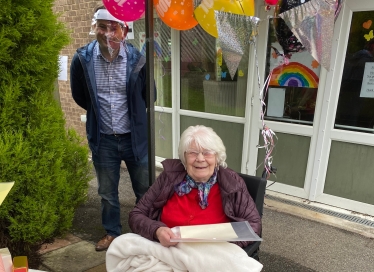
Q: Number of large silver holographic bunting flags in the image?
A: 2